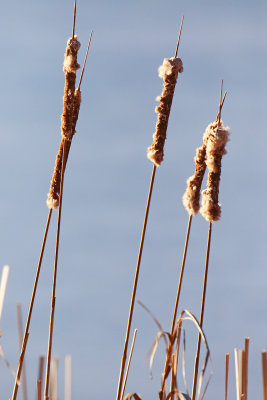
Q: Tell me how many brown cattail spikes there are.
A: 5